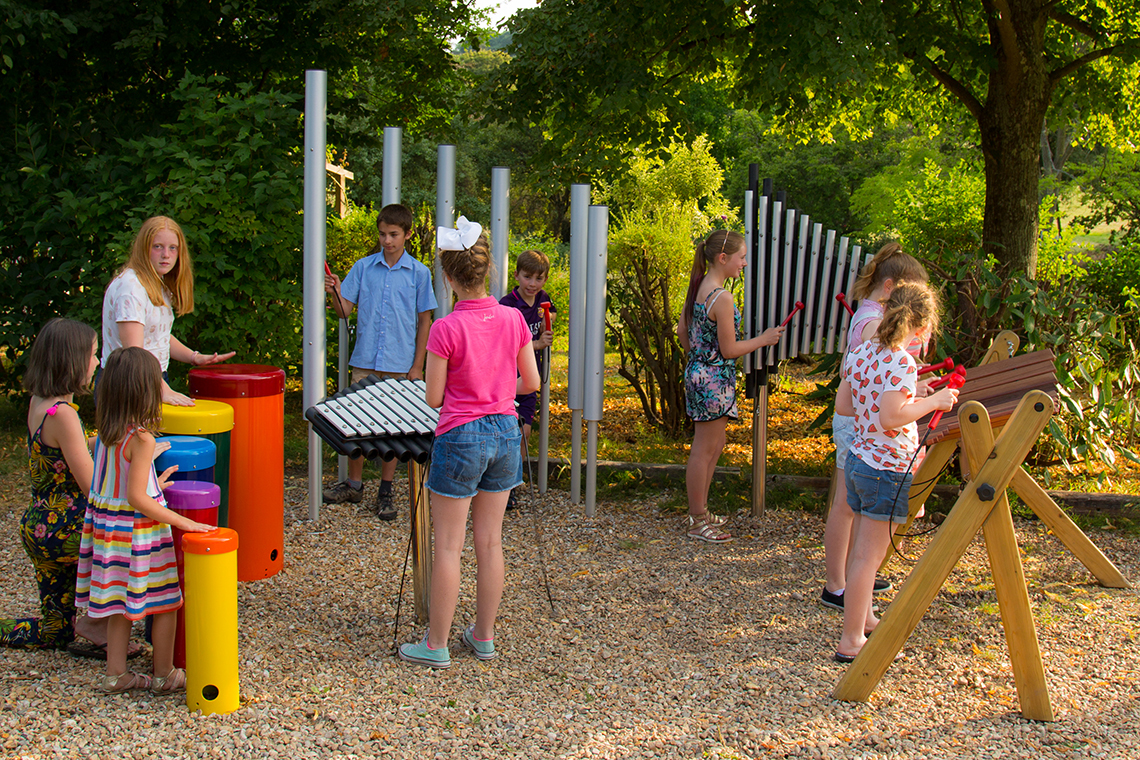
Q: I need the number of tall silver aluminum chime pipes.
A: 6